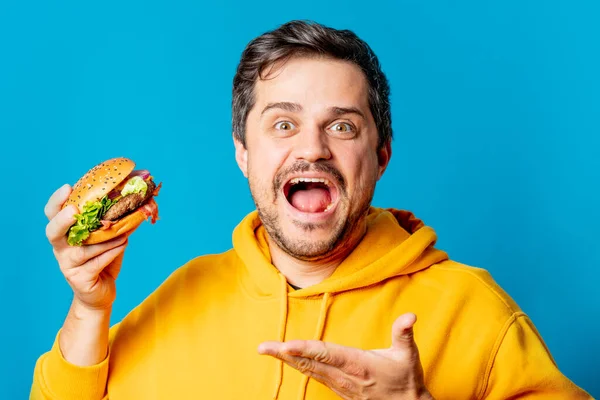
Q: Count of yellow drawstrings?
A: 2